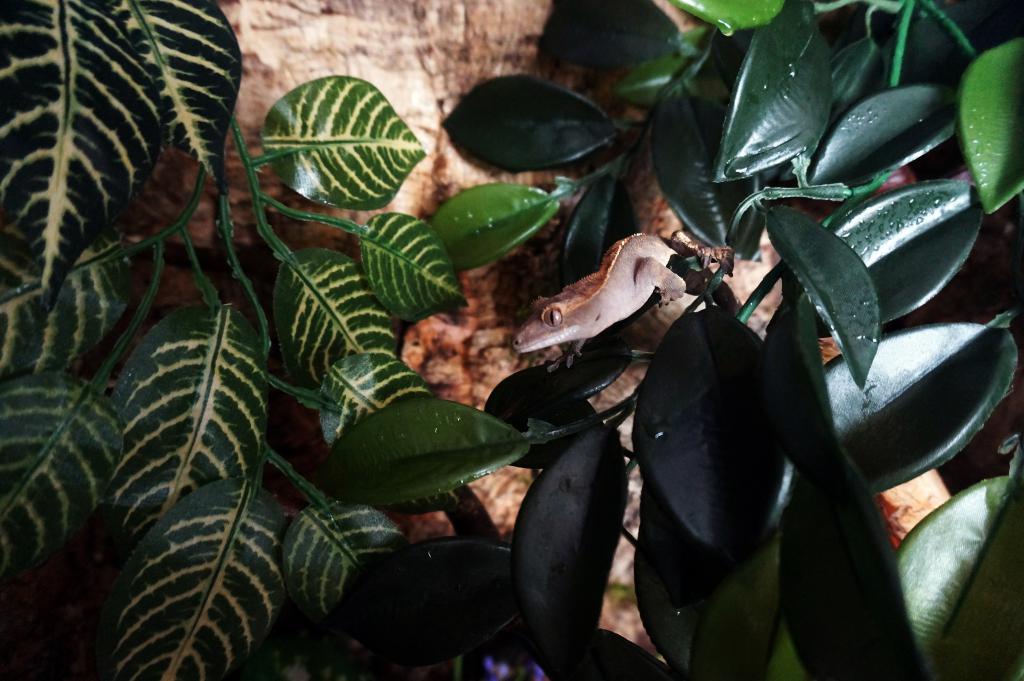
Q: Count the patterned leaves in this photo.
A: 11